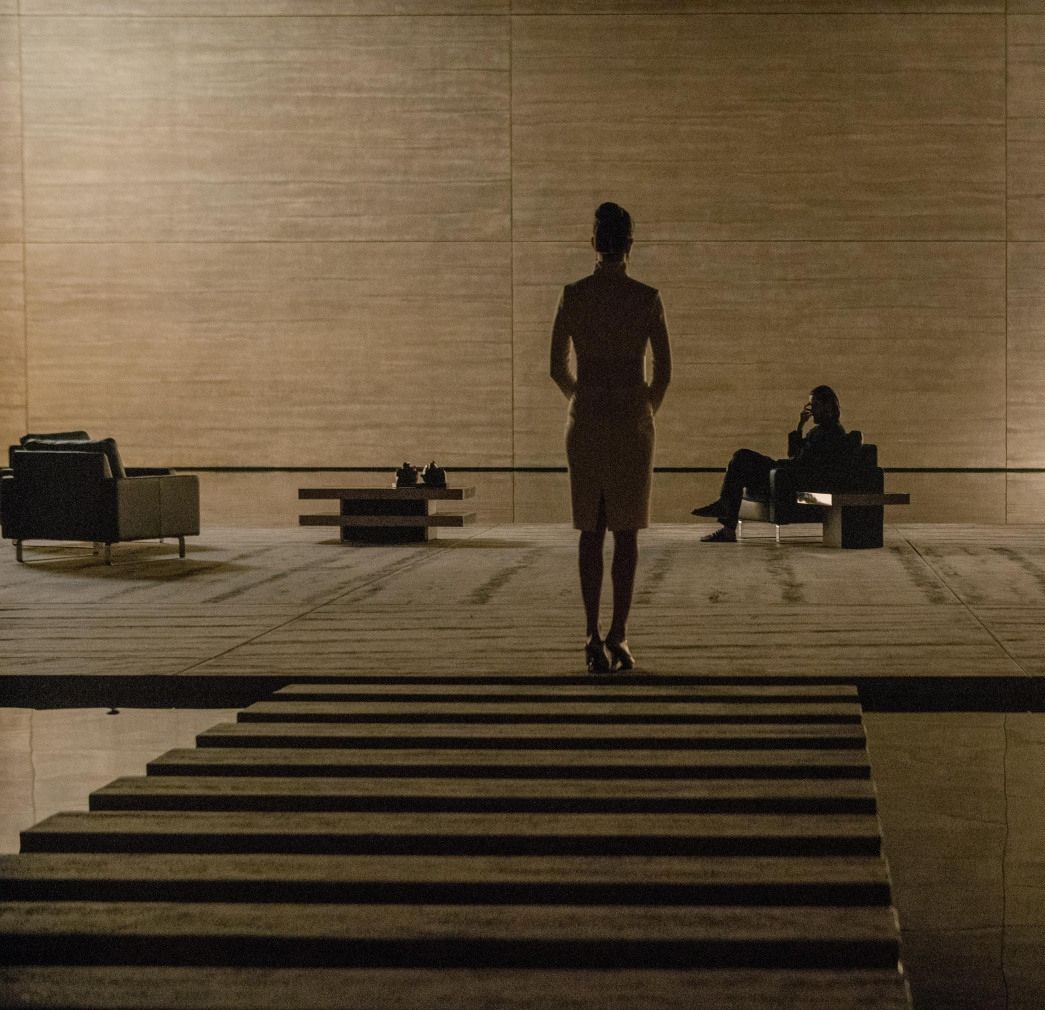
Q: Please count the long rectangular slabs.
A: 9